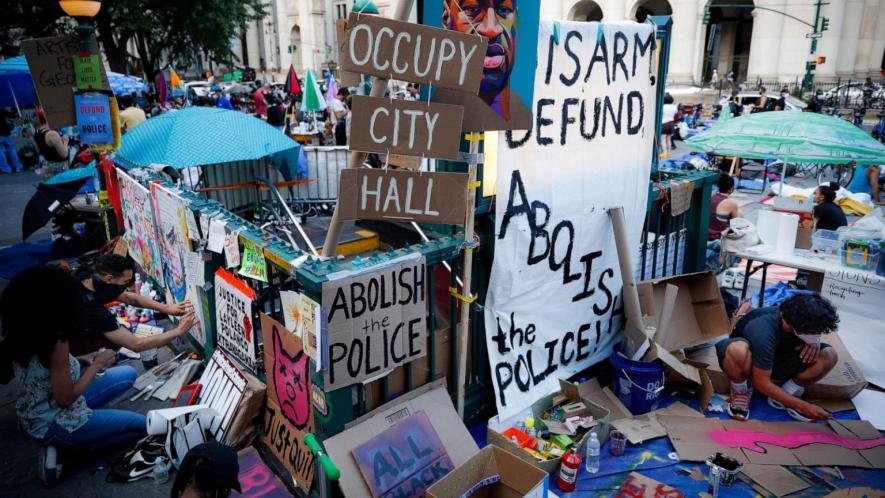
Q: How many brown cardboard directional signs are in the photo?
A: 3